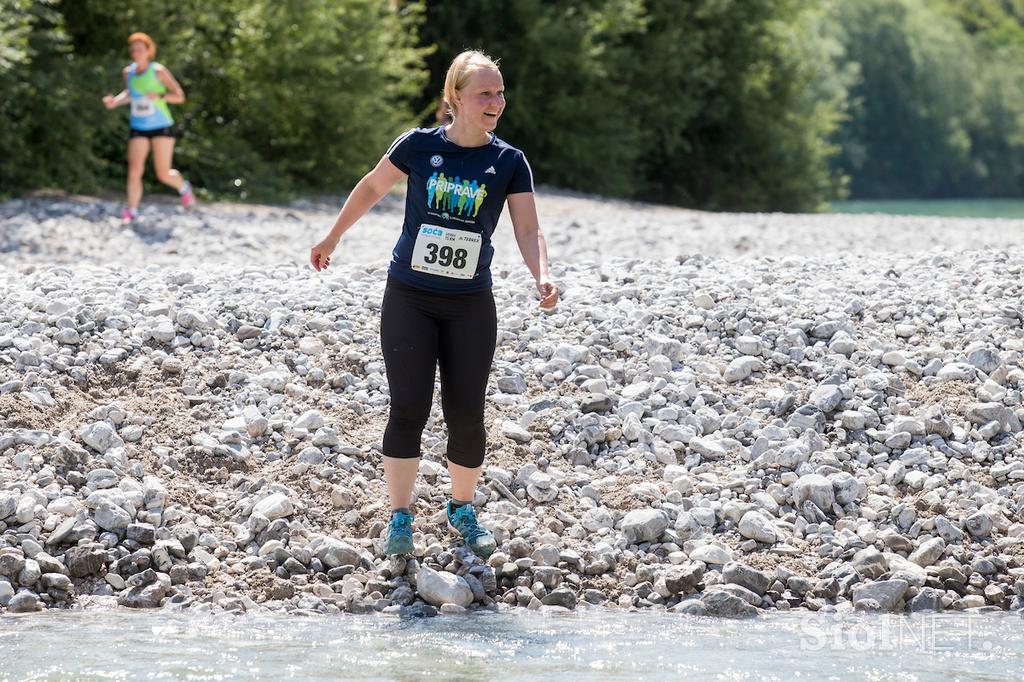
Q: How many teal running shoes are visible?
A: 2